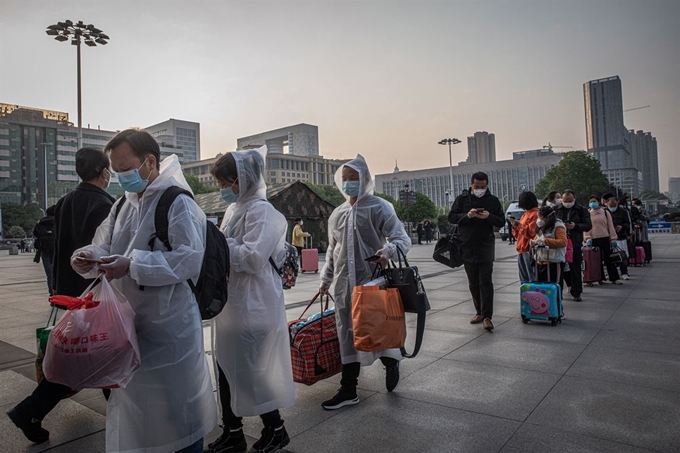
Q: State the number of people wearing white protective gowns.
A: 3